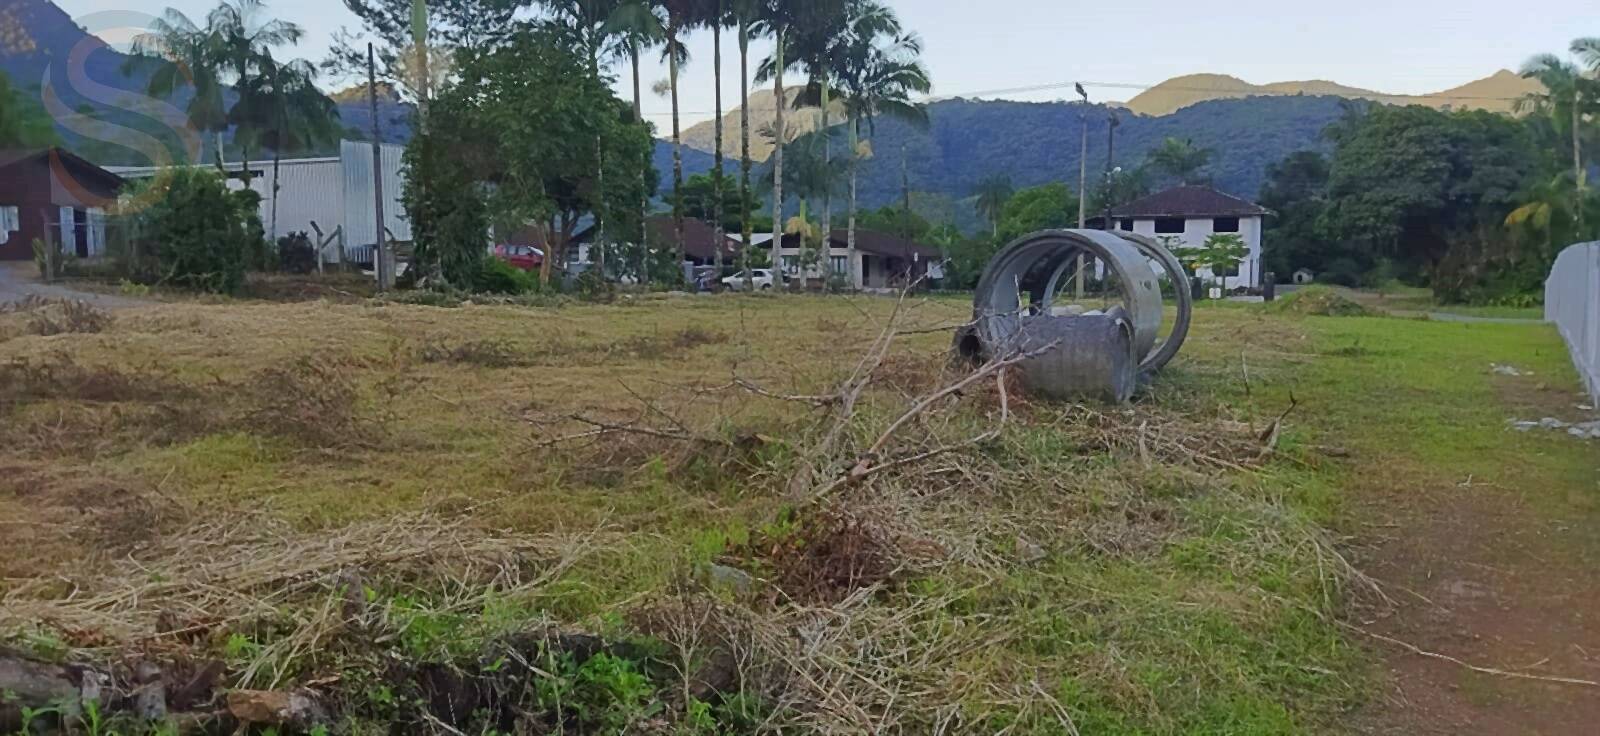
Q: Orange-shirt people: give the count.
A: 0